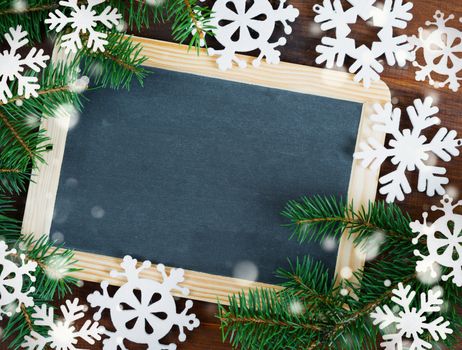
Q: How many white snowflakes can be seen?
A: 11